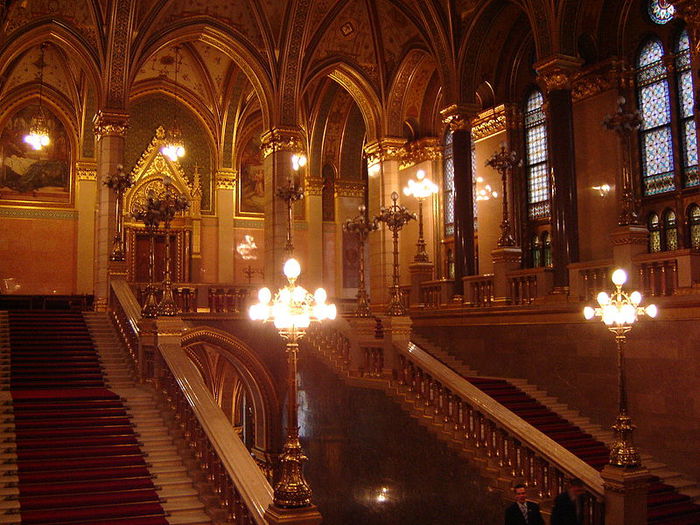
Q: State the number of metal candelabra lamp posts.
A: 11